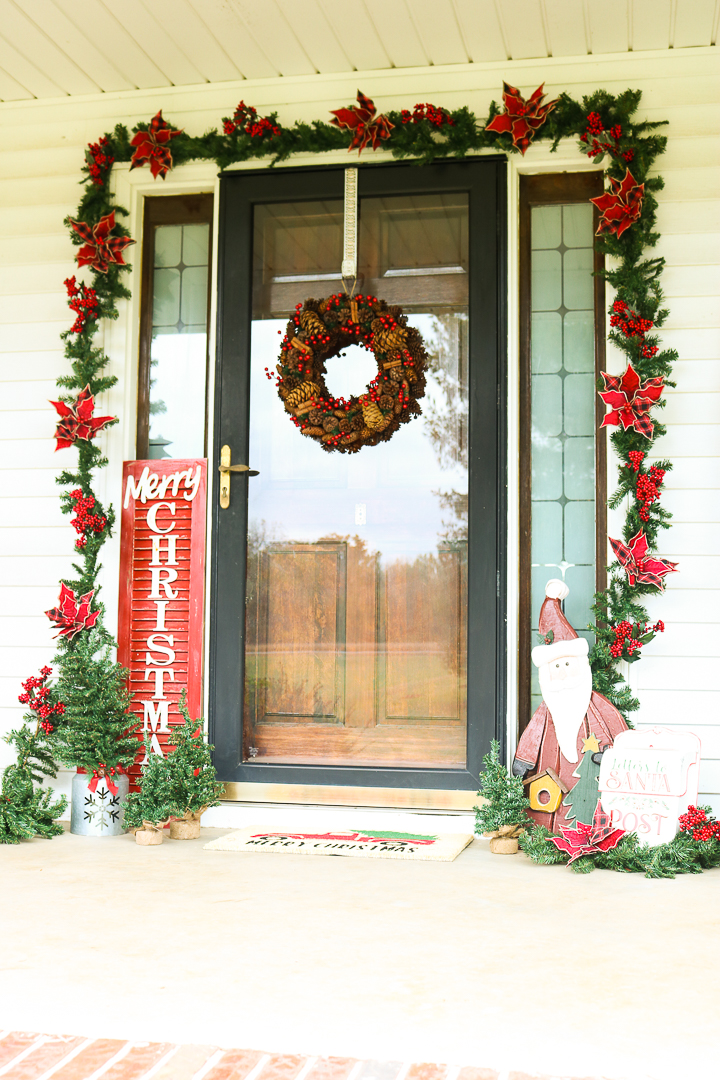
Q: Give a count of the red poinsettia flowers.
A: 10